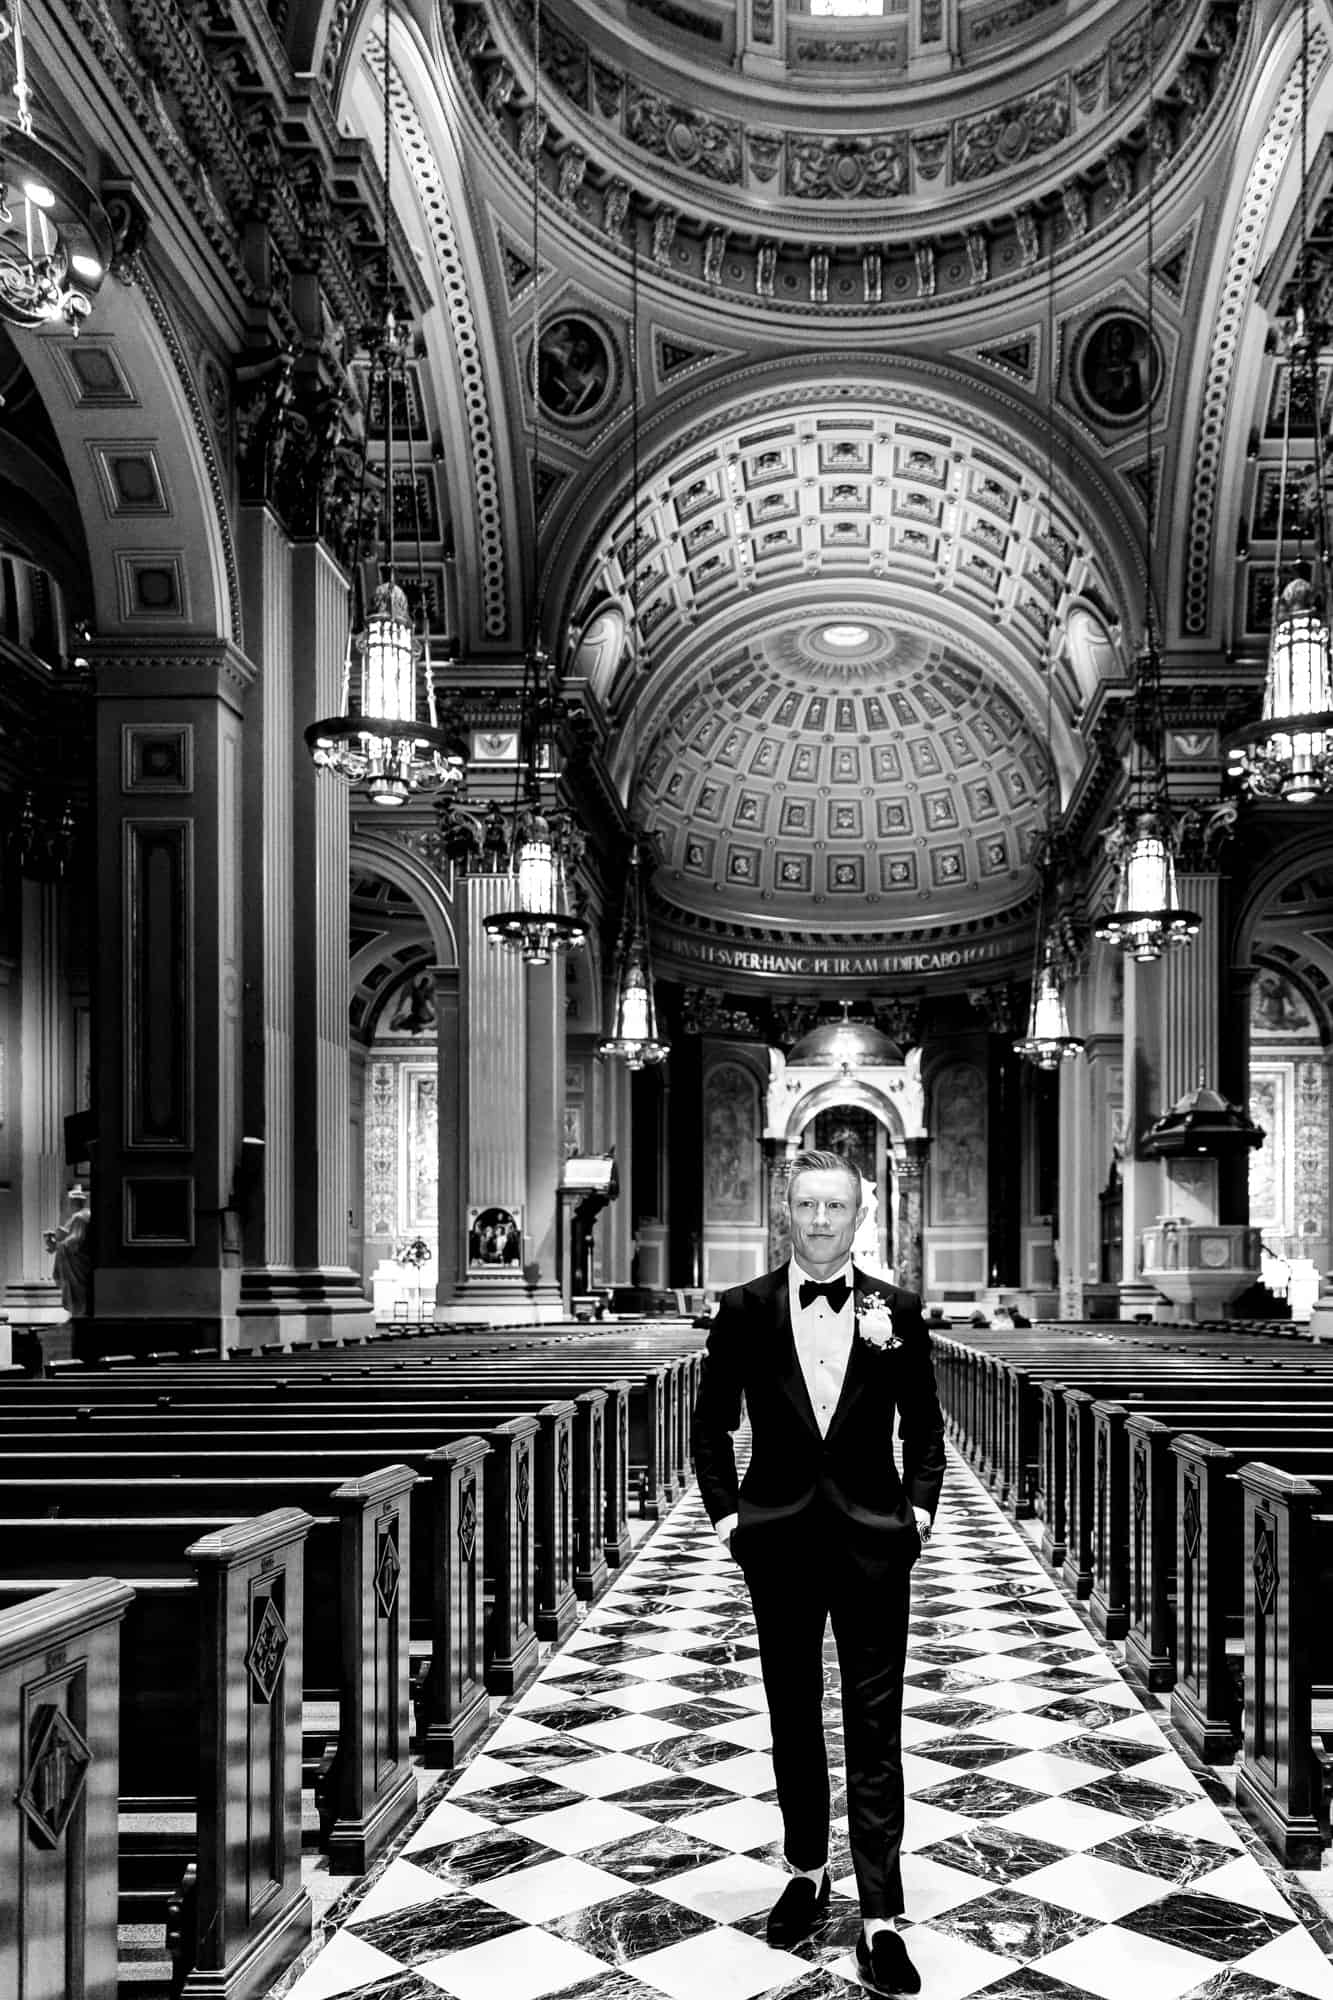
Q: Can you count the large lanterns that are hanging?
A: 7